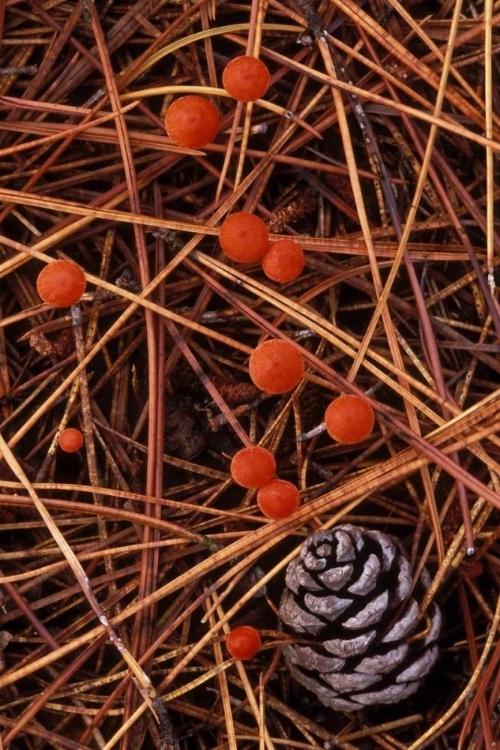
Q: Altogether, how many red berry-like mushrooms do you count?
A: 11